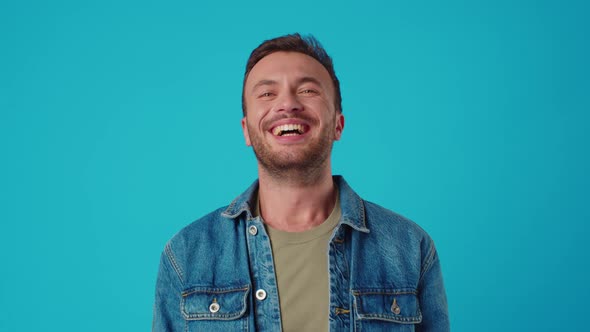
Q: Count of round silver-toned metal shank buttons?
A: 4